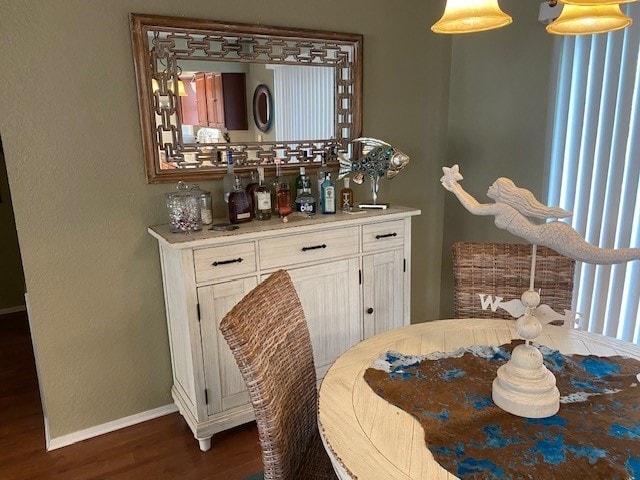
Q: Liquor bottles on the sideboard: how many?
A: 11